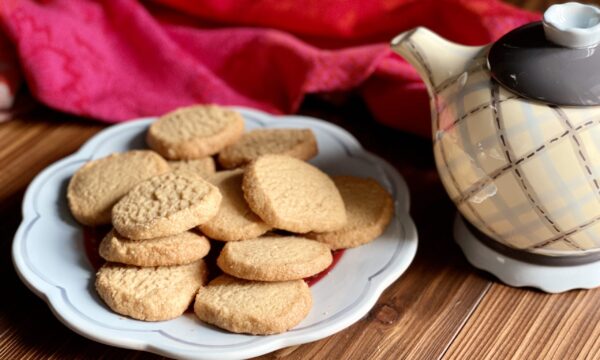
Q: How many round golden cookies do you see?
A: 12